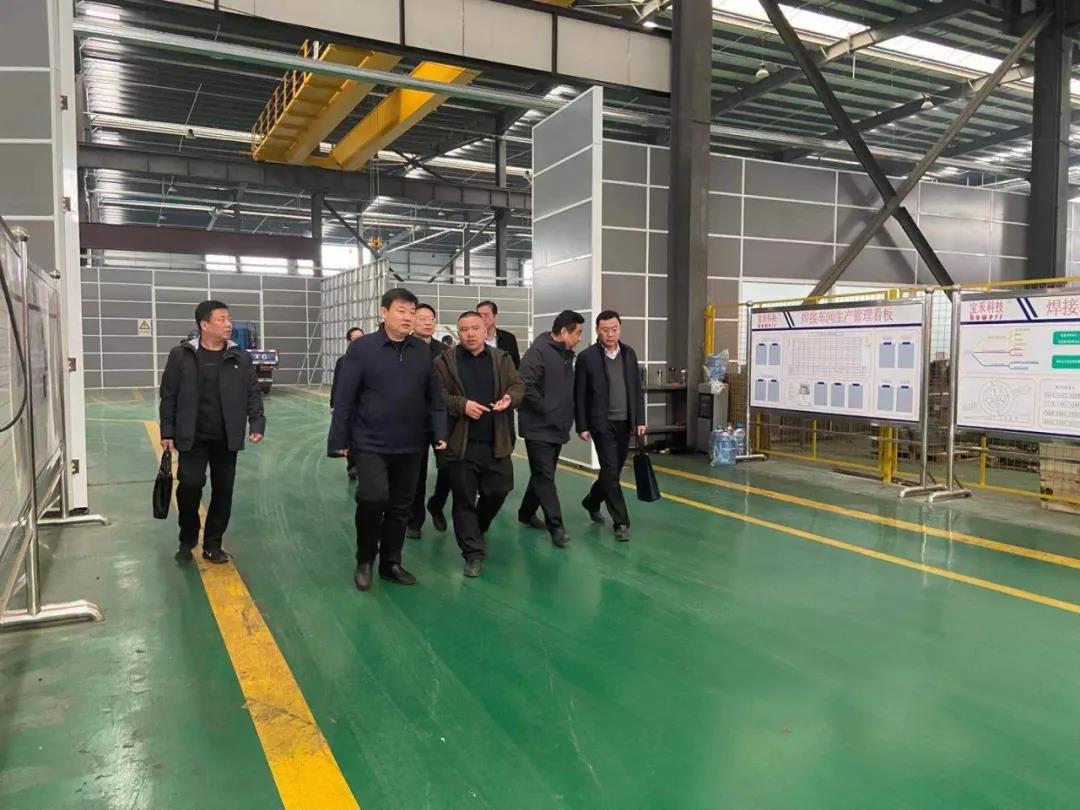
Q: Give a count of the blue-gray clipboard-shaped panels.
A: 11